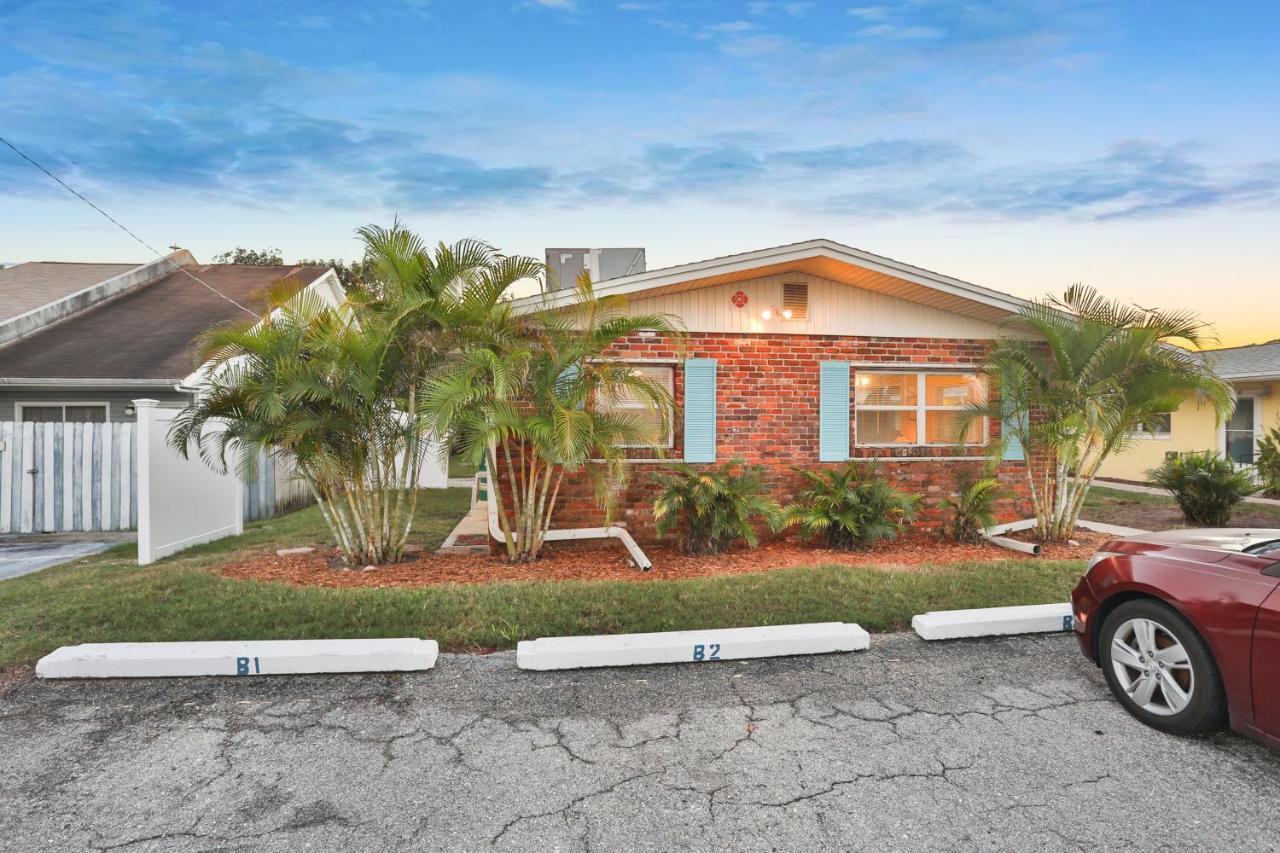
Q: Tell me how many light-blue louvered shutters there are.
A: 4